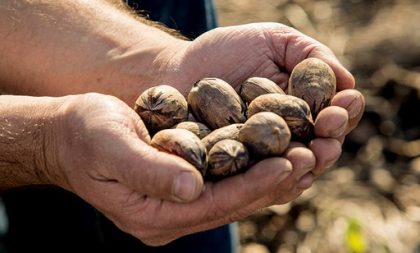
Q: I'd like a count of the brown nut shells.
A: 10